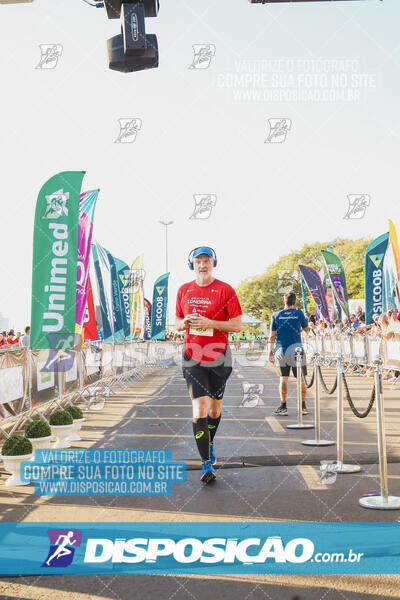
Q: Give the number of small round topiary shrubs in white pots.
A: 4